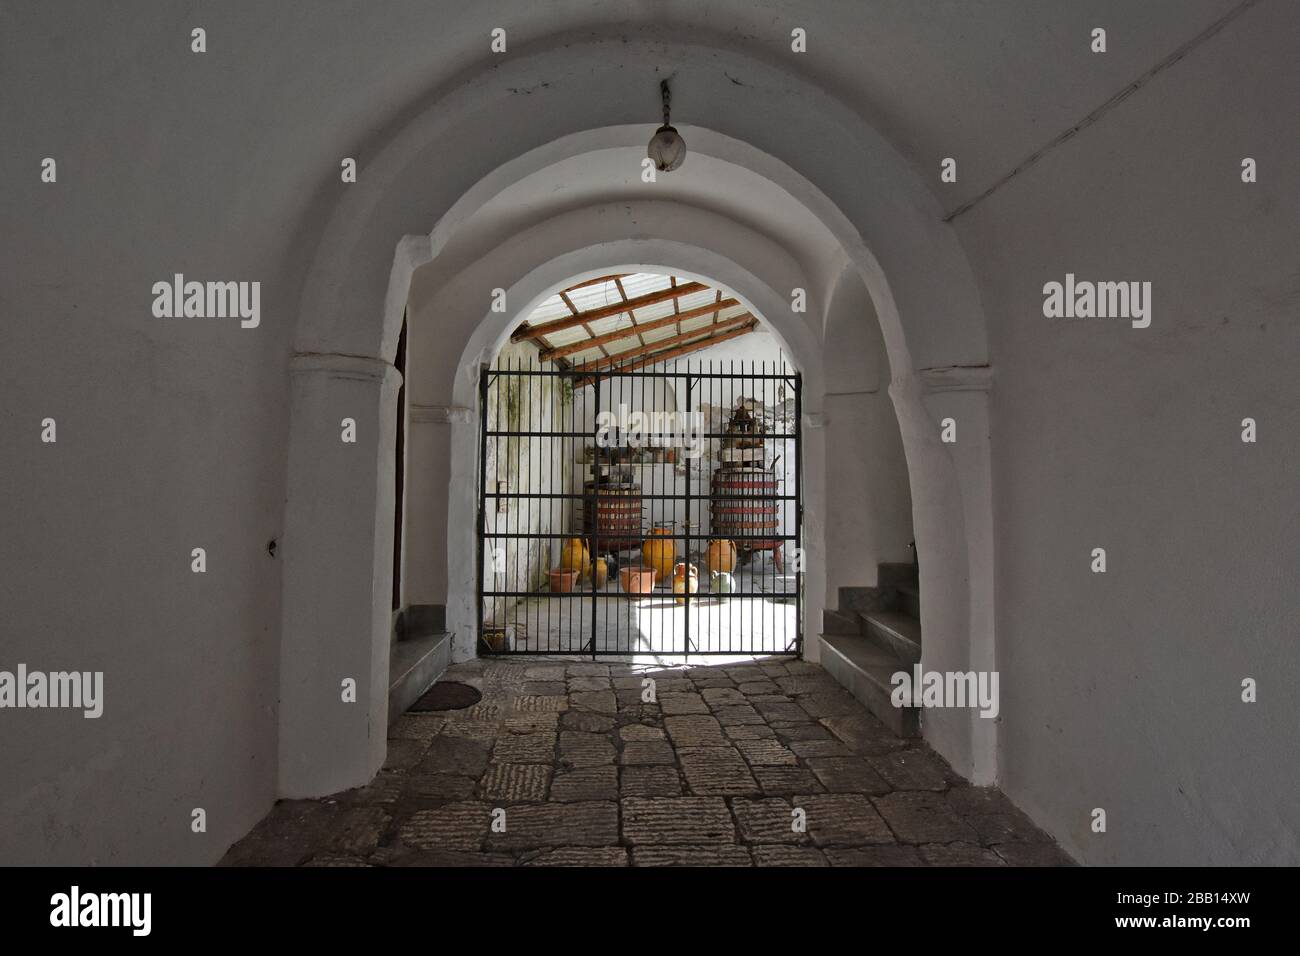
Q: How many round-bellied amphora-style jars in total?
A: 6